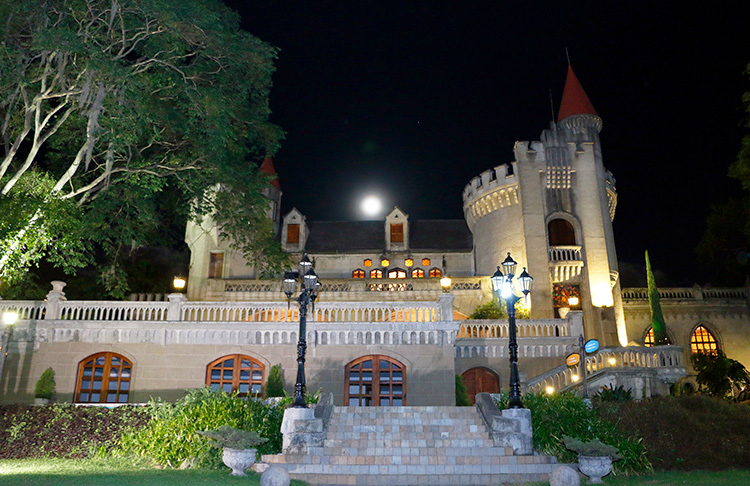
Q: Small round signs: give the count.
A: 2